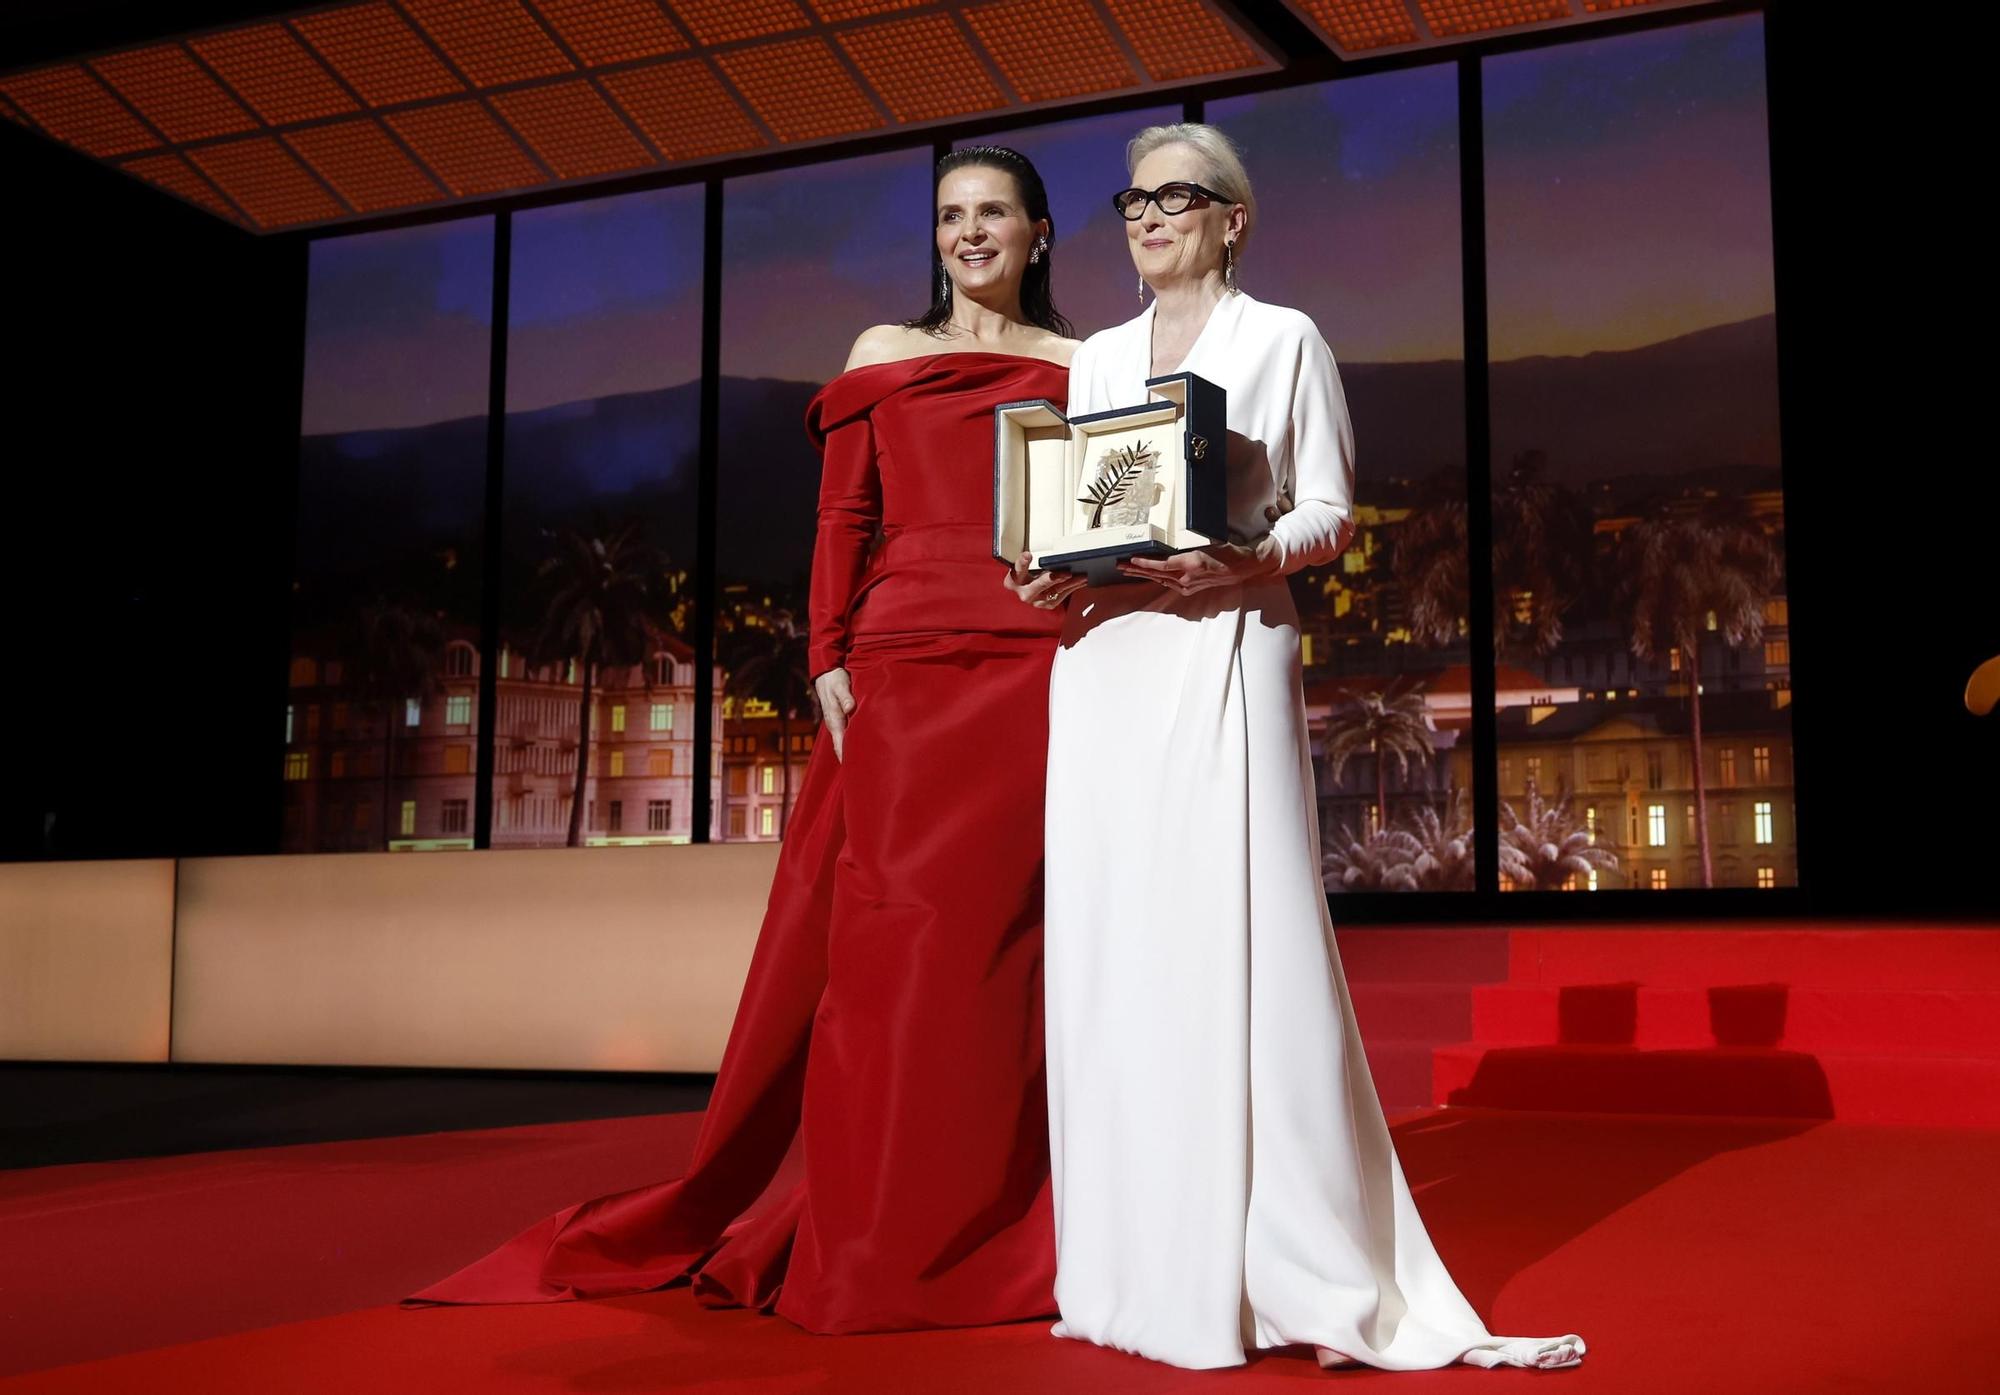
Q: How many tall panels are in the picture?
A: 6